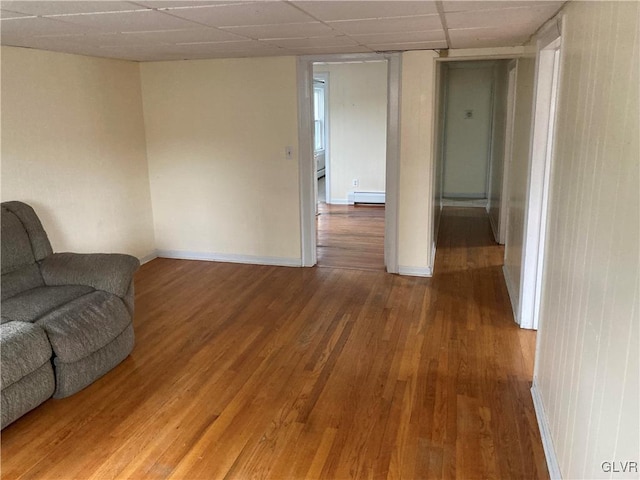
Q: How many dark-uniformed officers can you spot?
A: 0